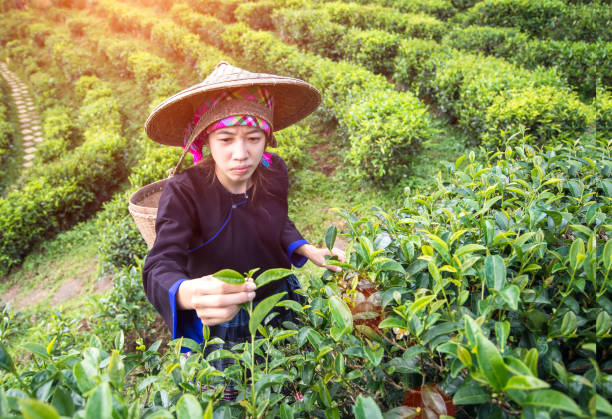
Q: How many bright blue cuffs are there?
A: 2